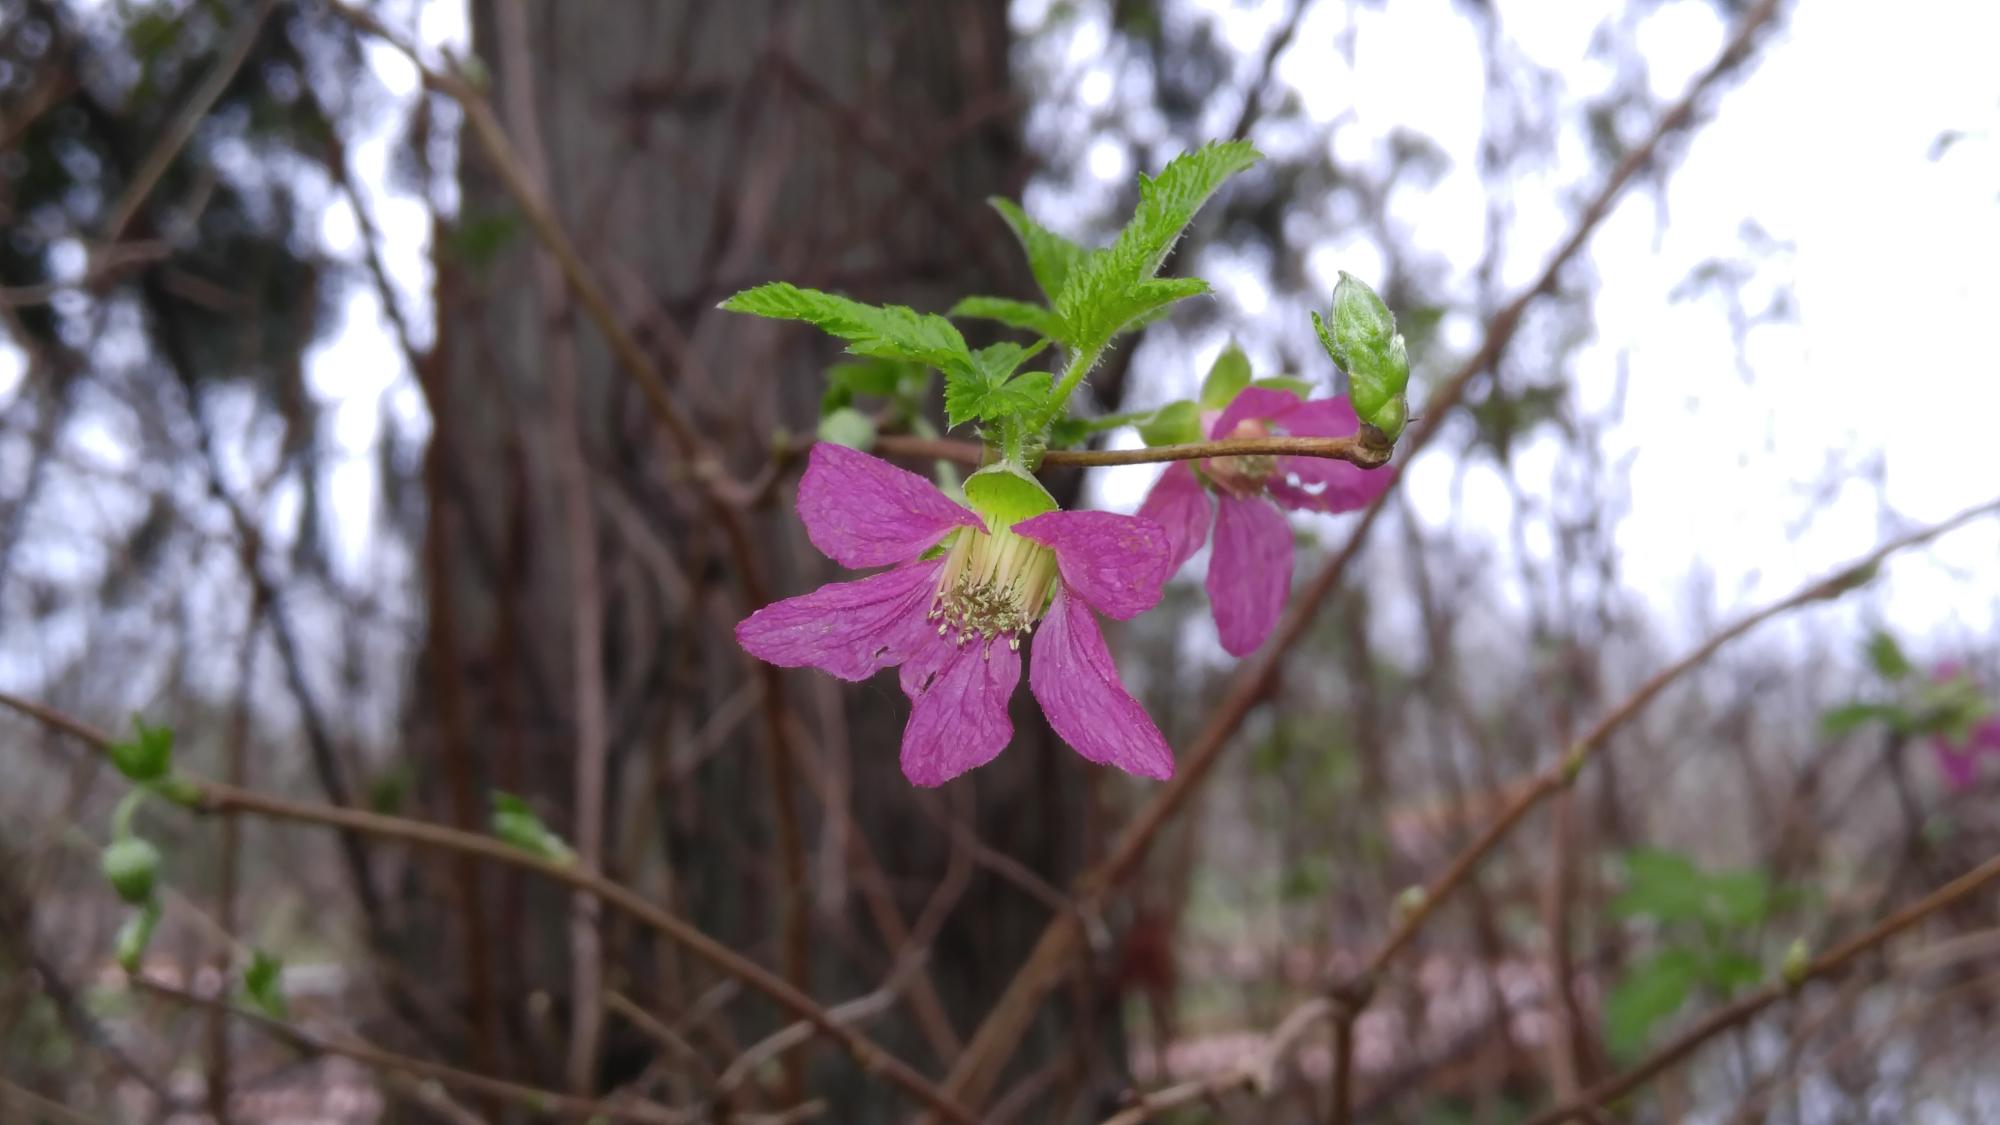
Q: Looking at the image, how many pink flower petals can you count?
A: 10